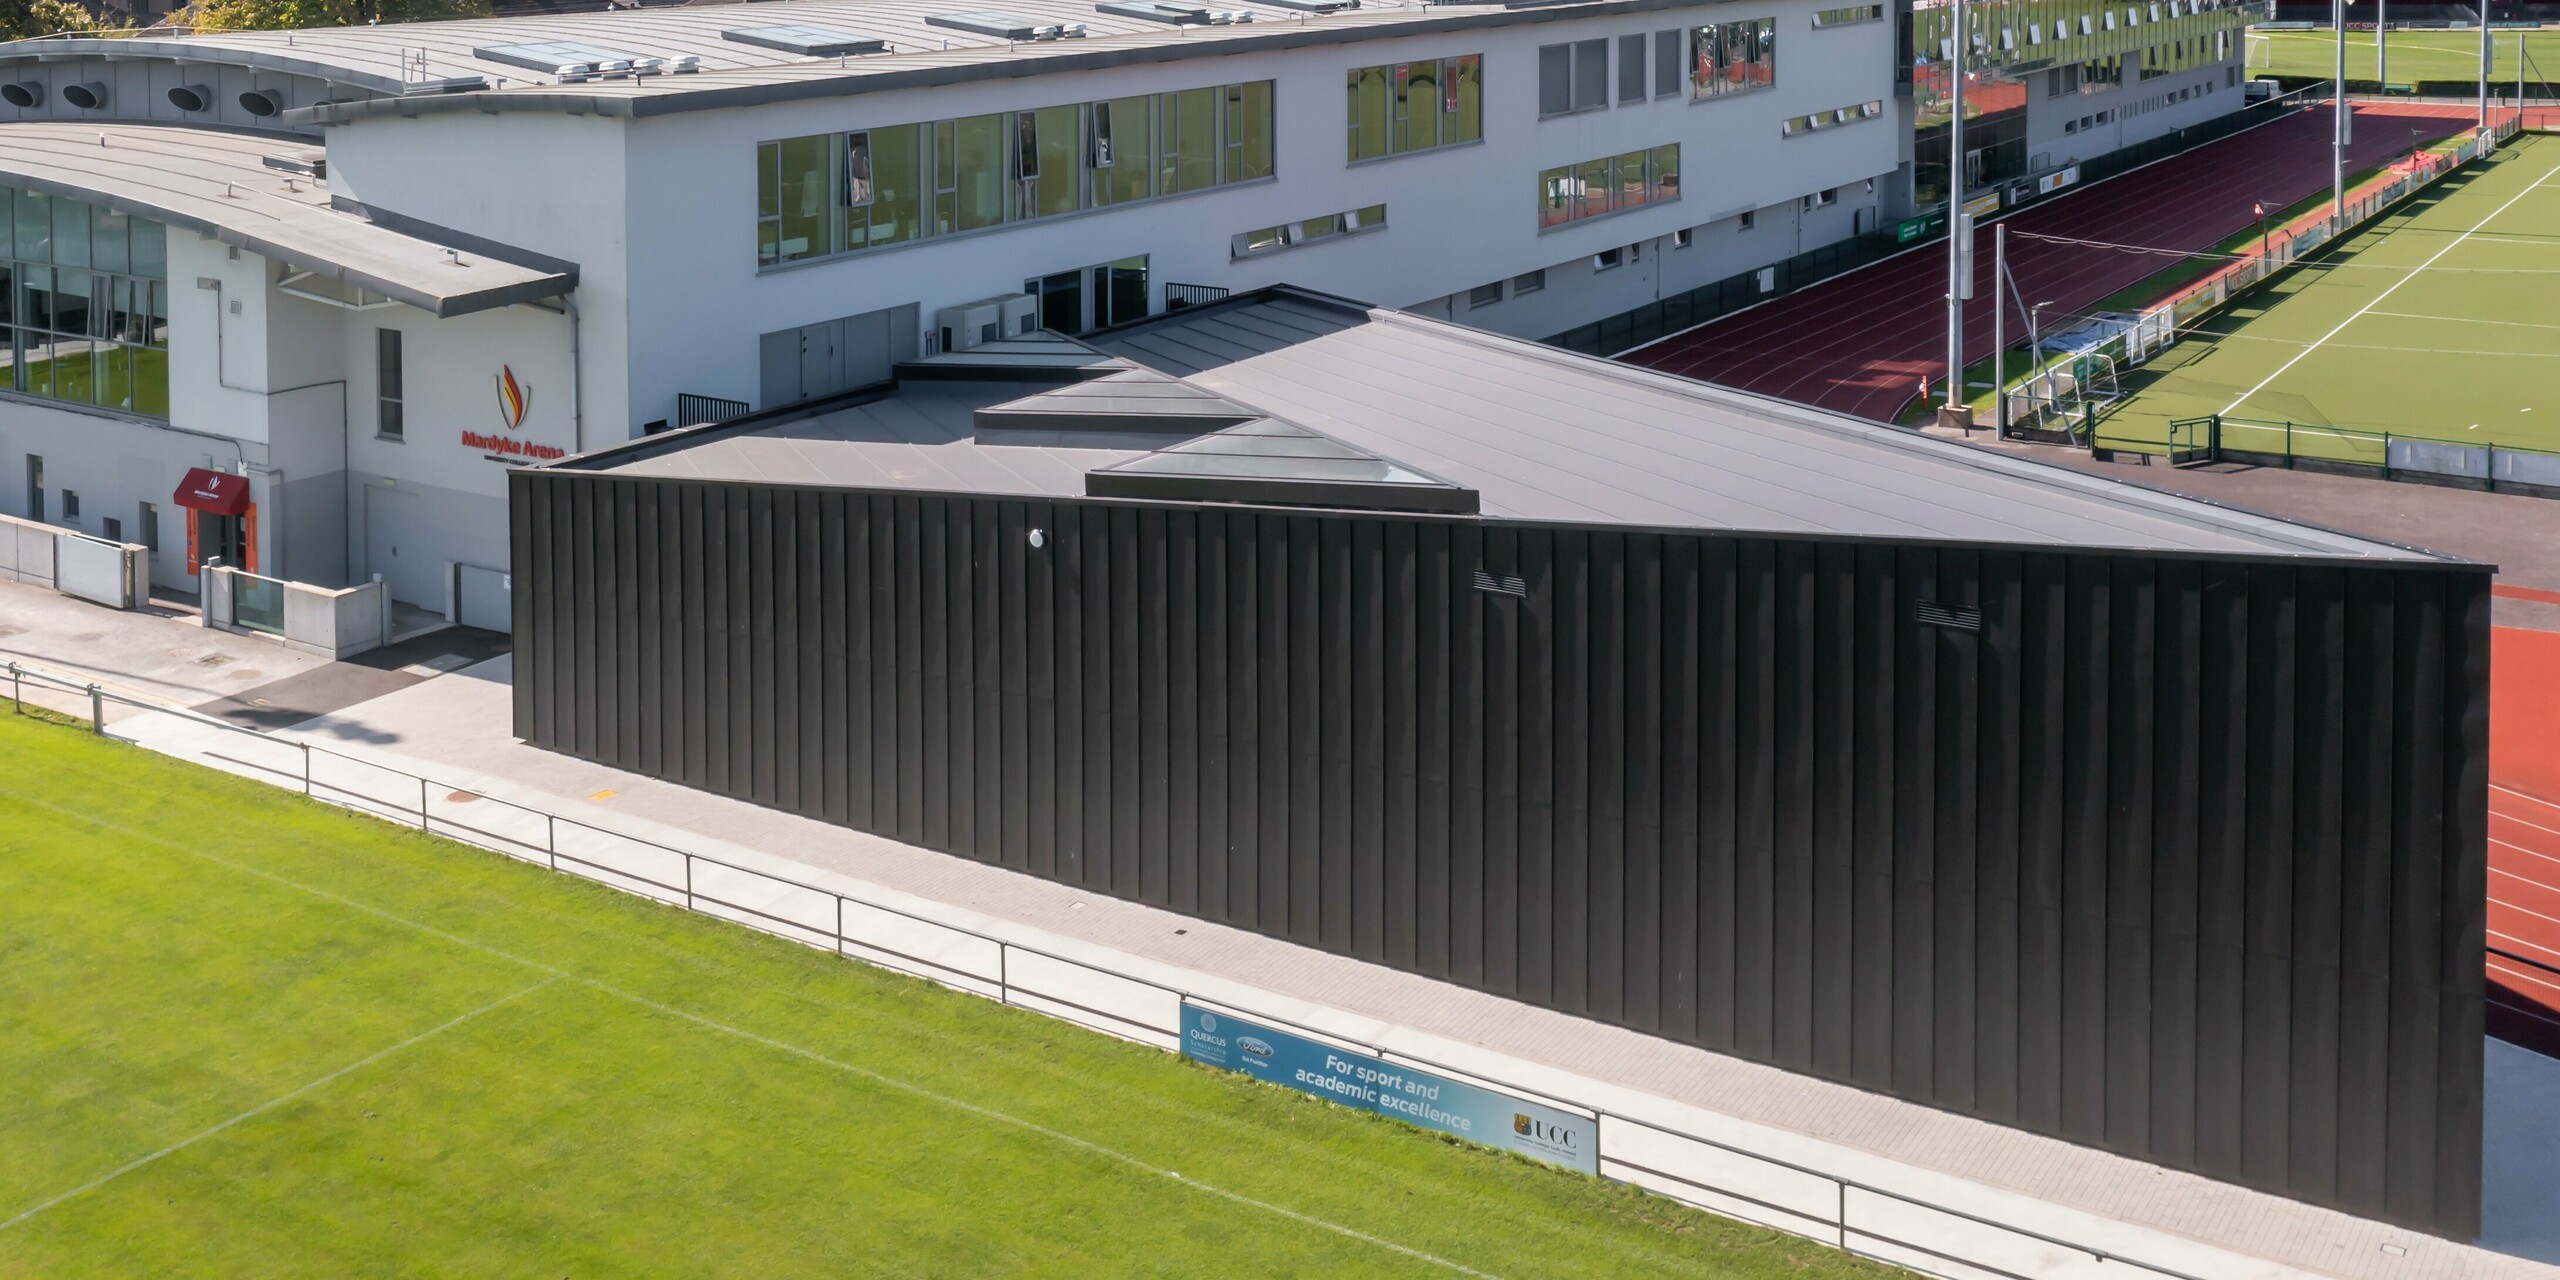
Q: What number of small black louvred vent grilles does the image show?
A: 2